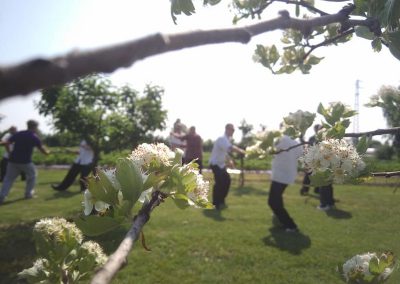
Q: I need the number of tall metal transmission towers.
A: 1